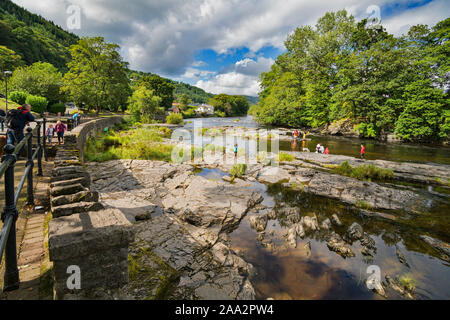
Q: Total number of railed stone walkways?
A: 1